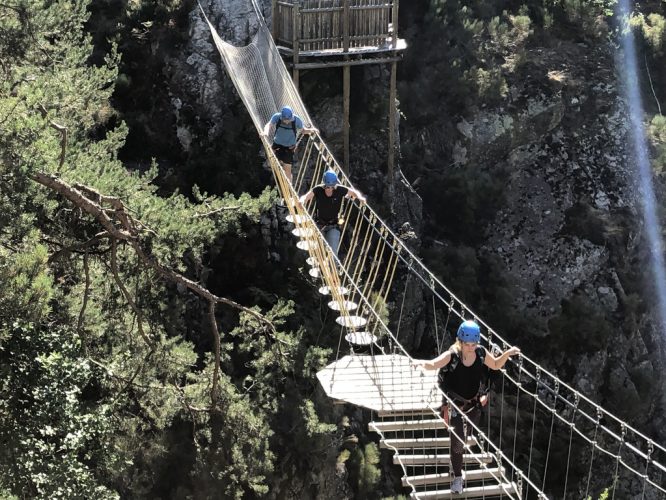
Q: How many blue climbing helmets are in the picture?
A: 3